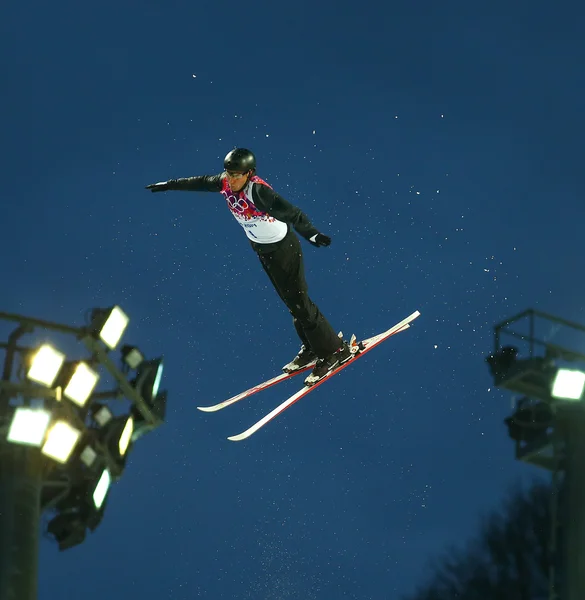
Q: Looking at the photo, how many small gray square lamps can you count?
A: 3